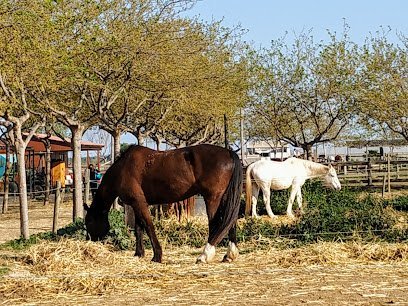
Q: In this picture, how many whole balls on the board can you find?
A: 0